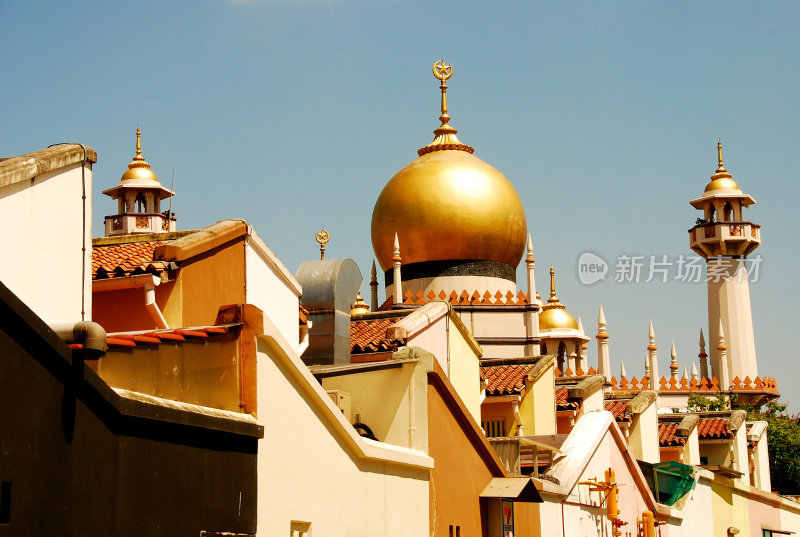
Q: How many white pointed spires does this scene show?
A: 13